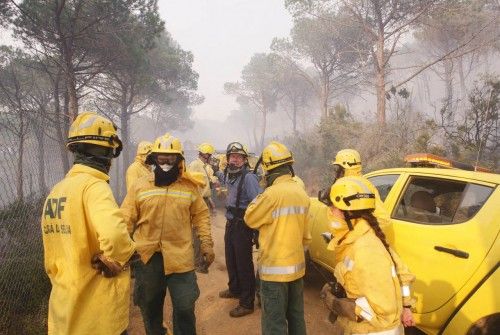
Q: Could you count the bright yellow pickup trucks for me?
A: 1